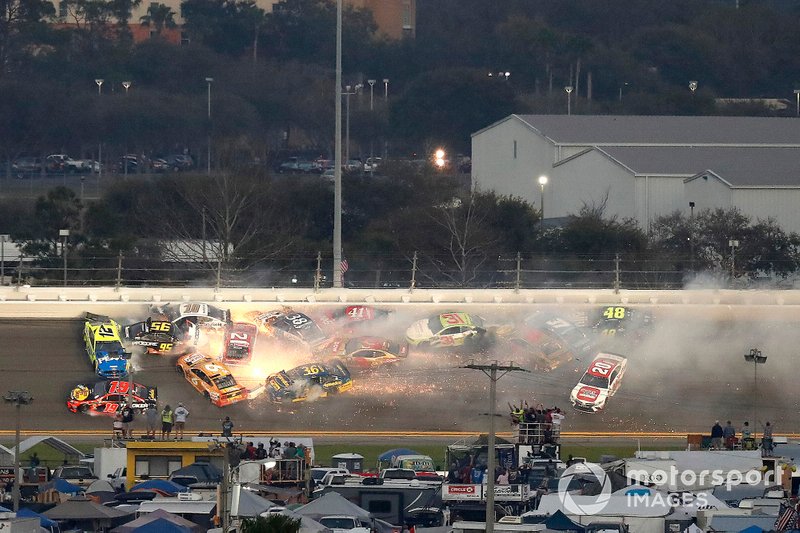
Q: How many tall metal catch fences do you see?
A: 1